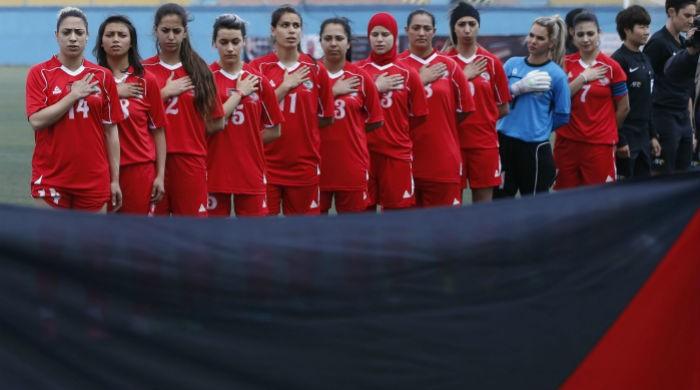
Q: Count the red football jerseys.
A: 10